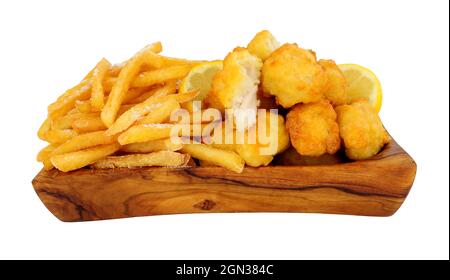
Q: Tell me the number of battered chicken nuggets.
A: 7